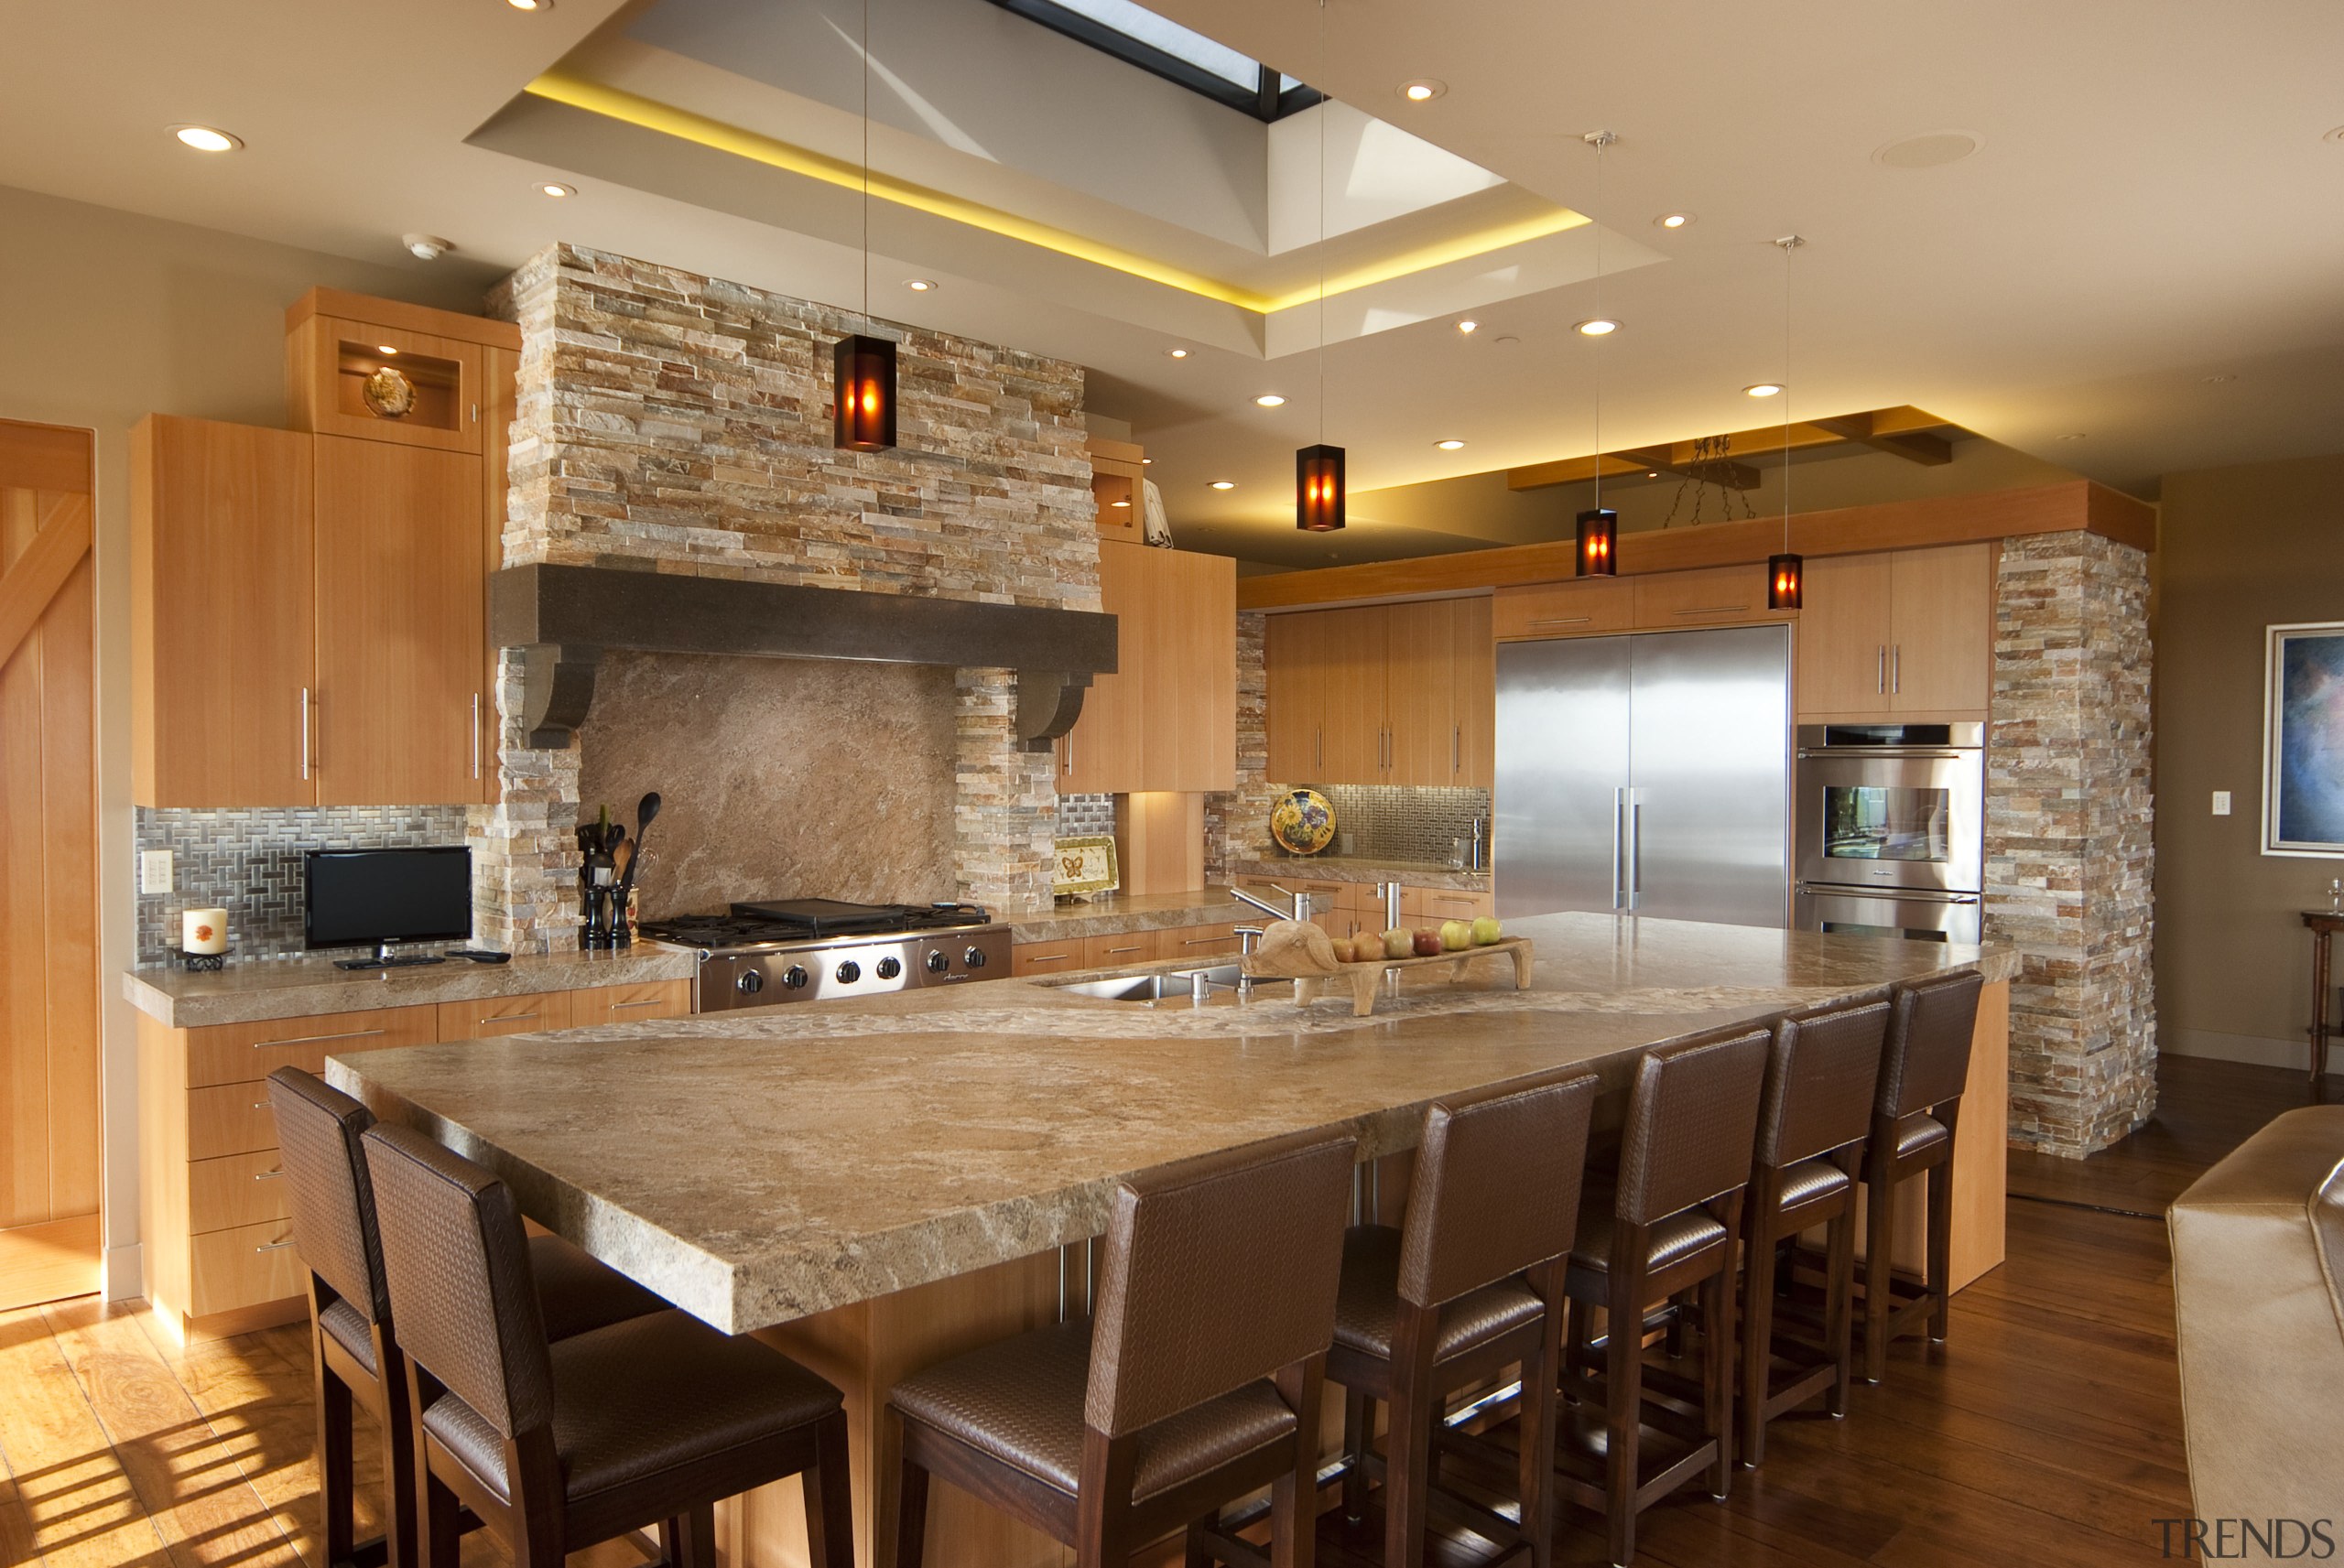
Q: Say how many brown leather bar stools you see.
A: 7